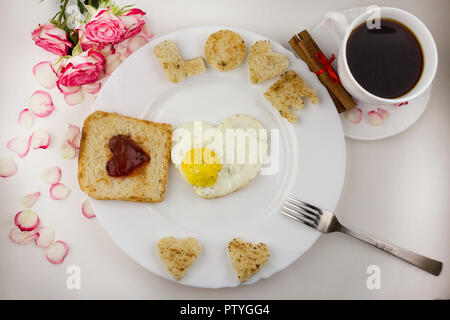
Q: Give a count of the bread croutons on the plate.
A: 6